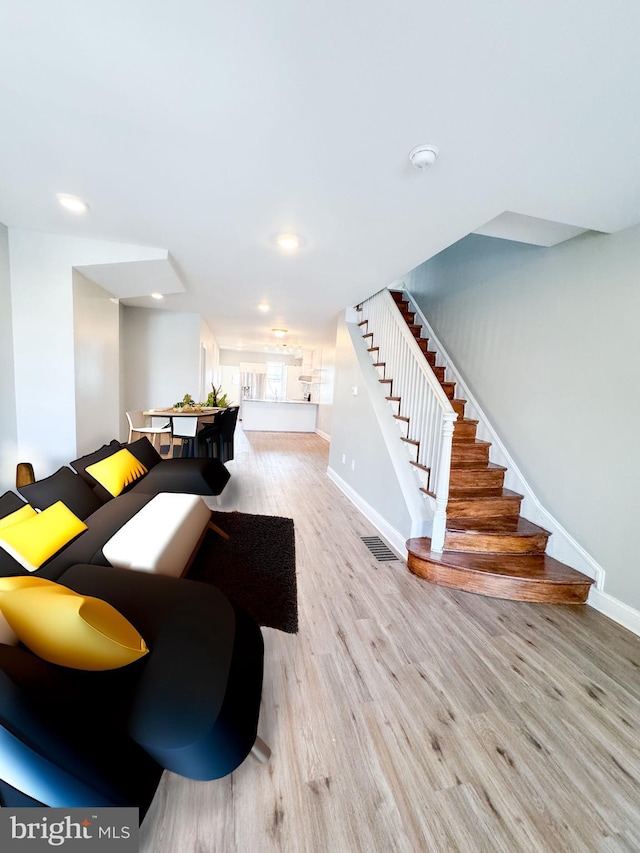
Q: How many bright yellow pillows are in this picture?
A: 4